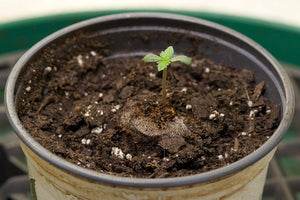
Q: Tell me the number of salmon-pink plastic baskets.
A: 0